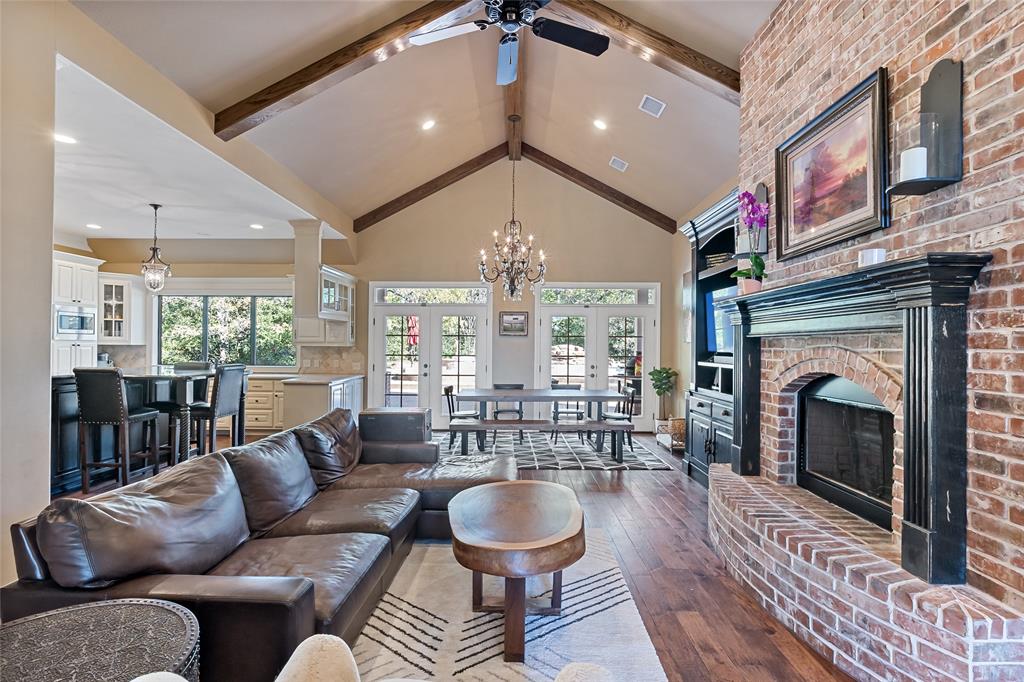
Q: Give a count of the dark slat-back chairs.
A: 4